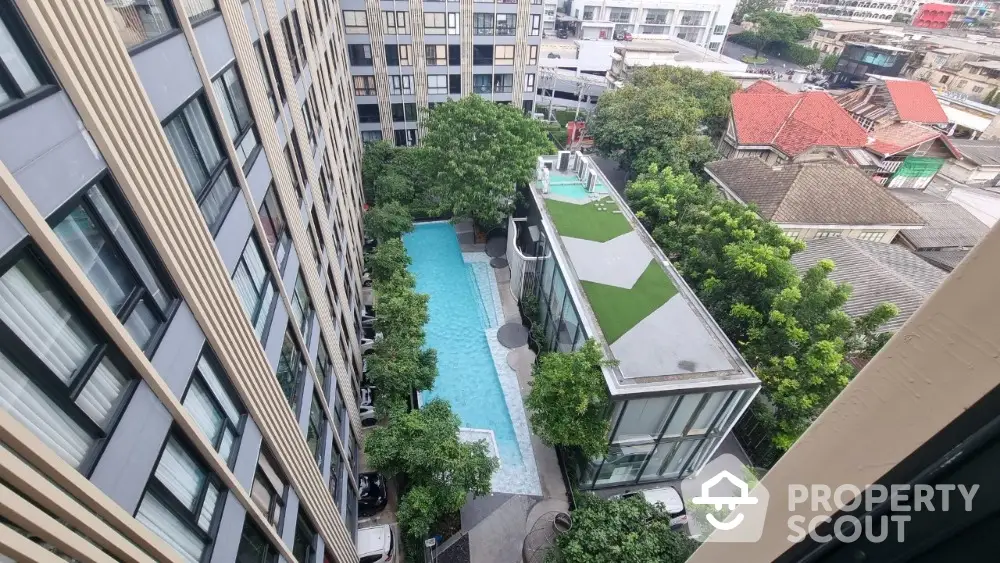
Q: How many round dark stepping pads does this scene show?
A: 3